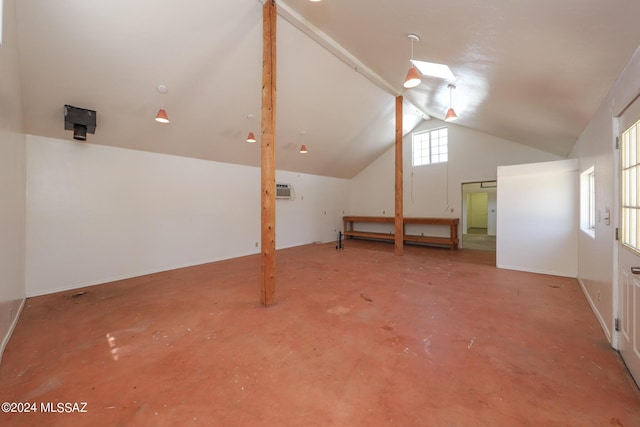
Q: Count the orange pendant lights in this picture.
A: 5